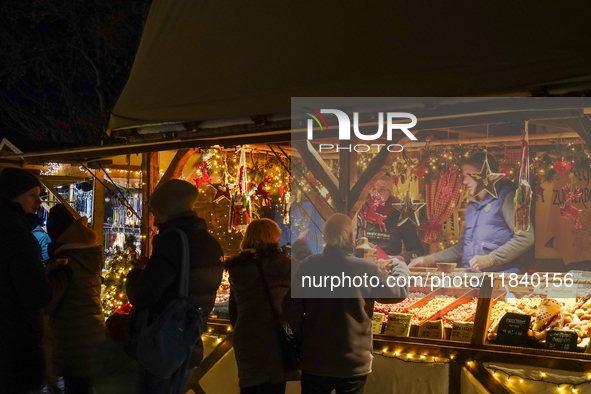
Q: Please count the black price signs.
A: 2